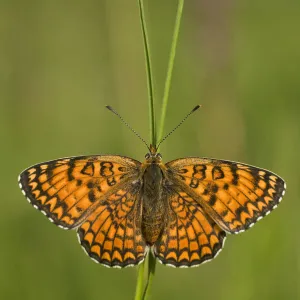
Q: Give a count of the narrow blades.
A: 2